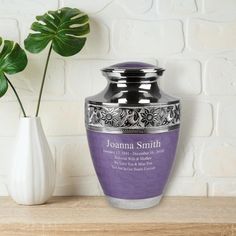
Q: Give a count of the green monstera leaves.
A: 2